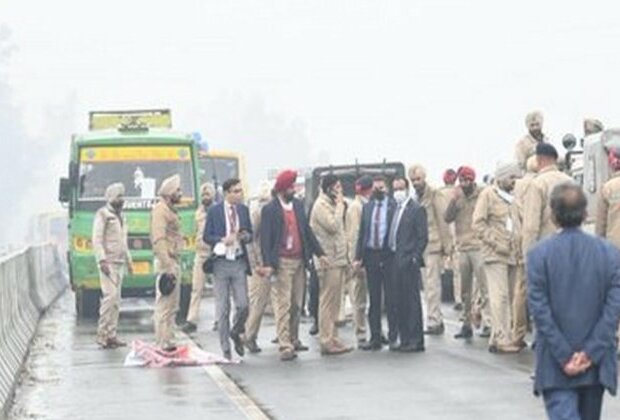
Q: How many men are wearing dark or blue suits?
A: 5